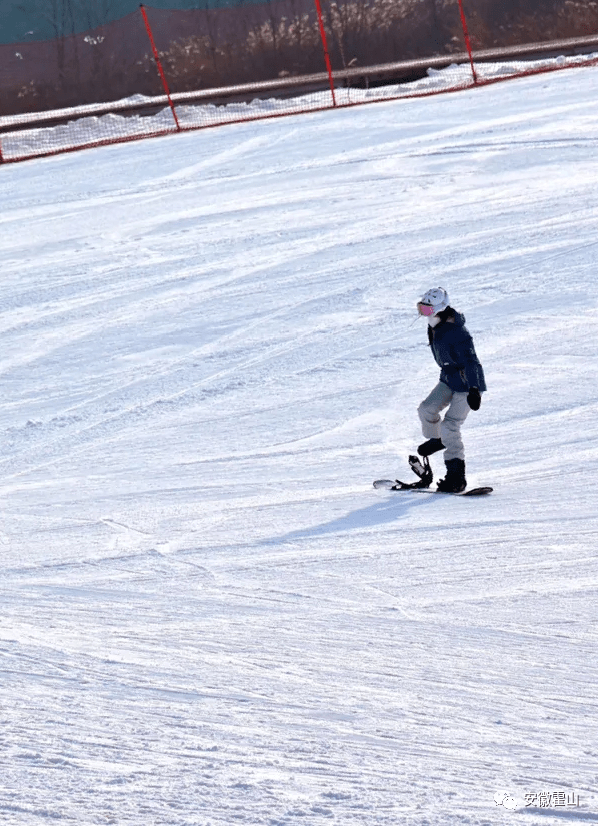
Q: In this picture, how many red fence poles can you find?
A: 3